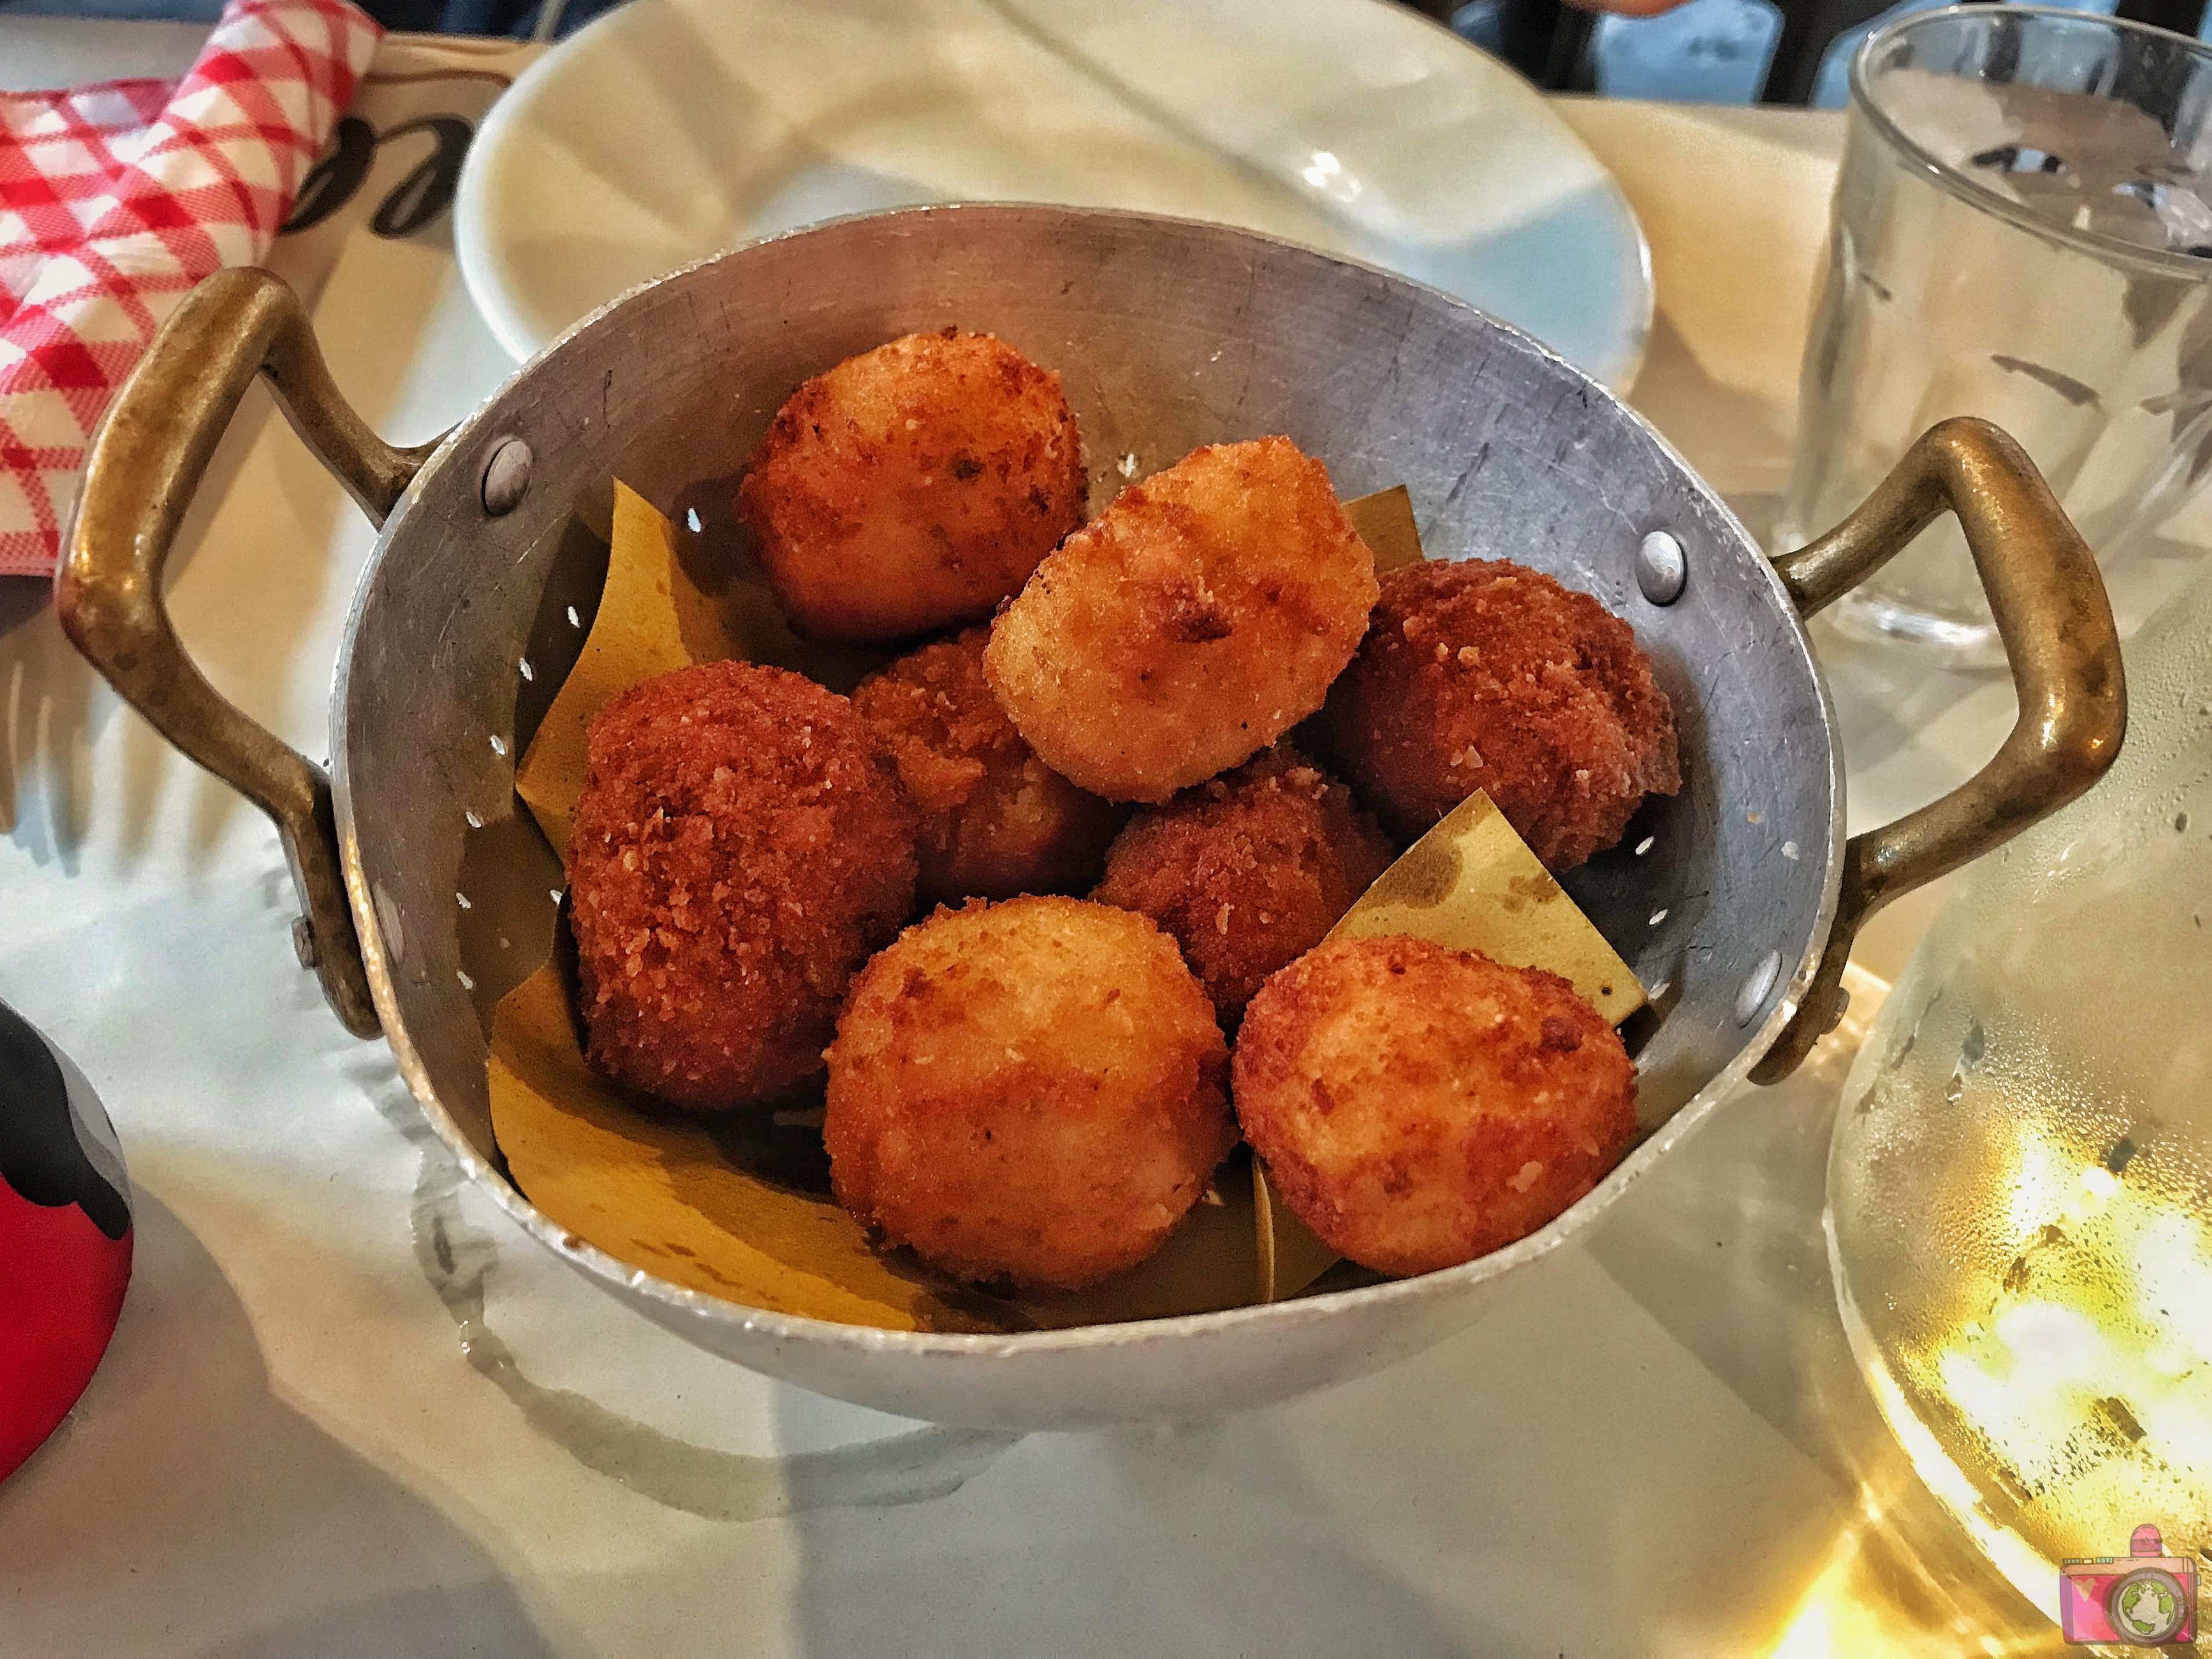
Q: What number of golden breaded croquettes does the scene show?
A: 8